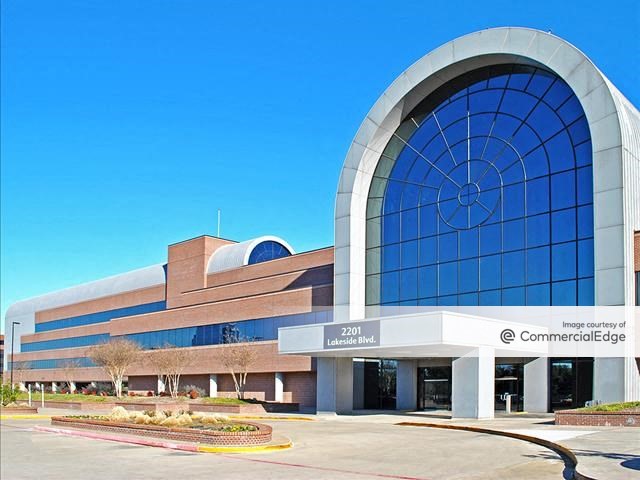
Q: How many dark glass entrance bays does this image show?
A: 4